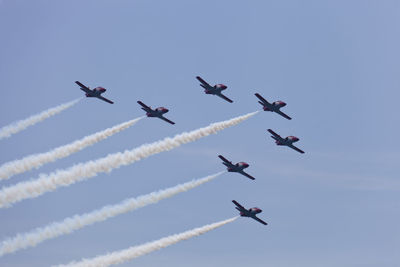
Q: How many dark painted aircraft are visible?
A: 7